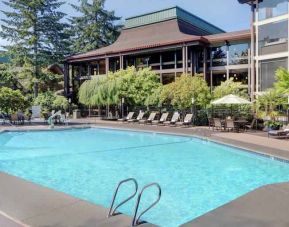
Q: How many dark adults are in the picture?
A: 0